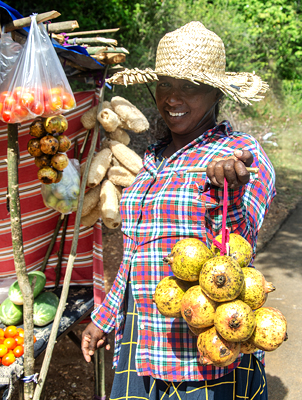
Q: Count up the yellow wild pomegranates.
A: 11